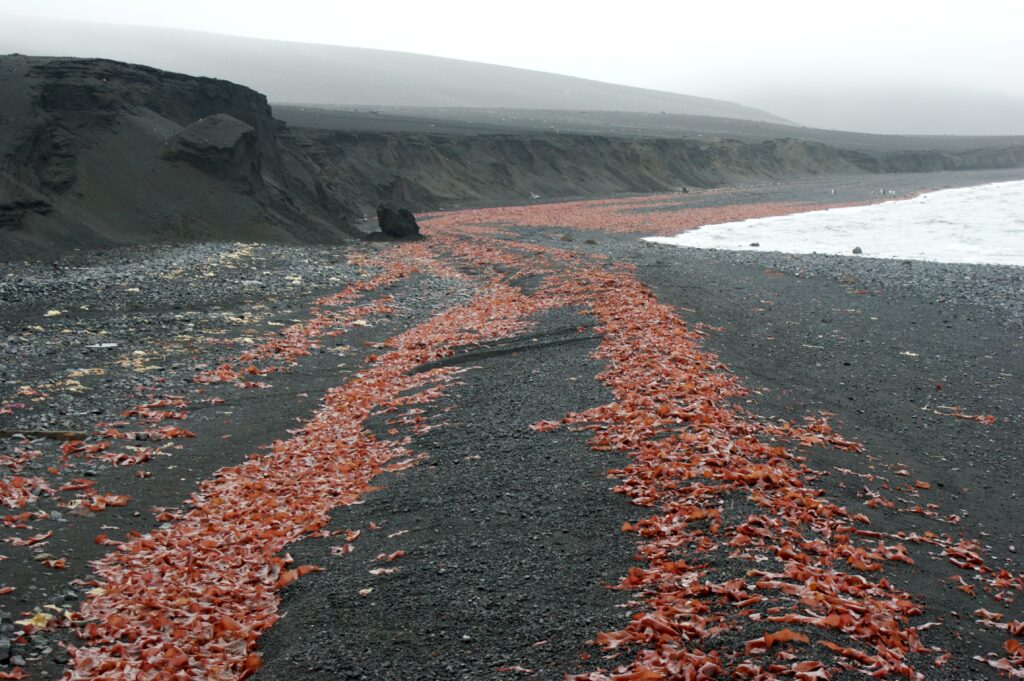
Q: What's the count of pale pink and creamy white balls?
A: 0